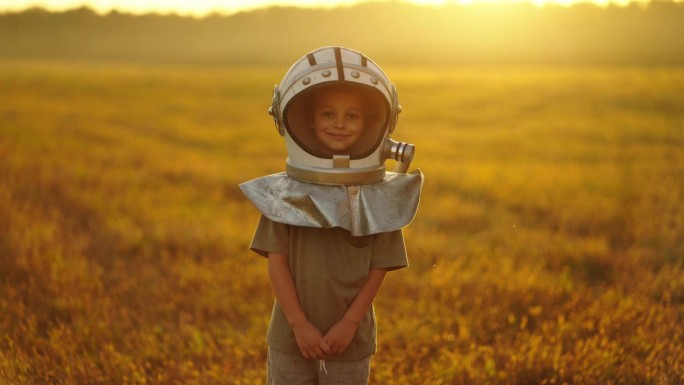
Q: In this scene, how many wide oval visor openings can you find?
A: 1